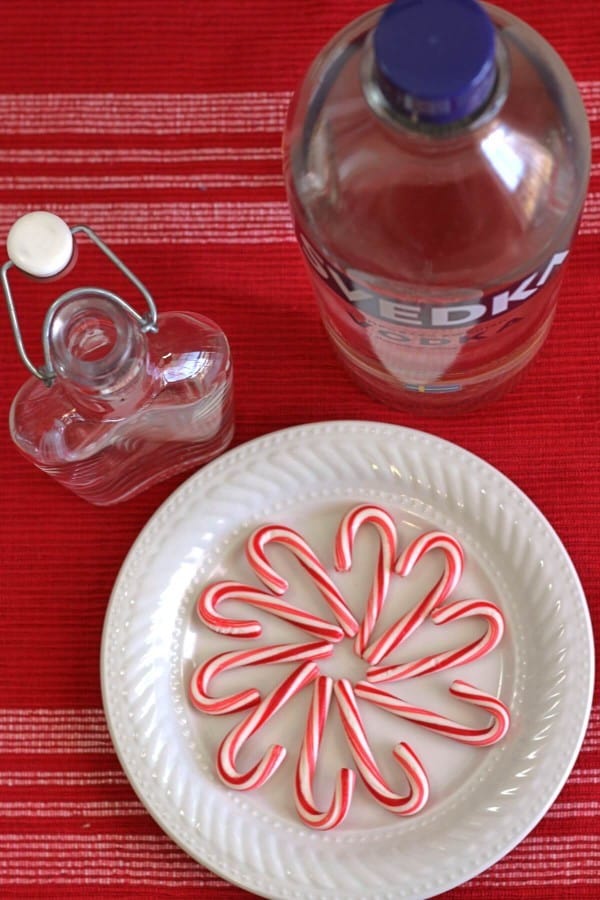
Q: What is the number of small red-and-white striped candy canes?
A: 10